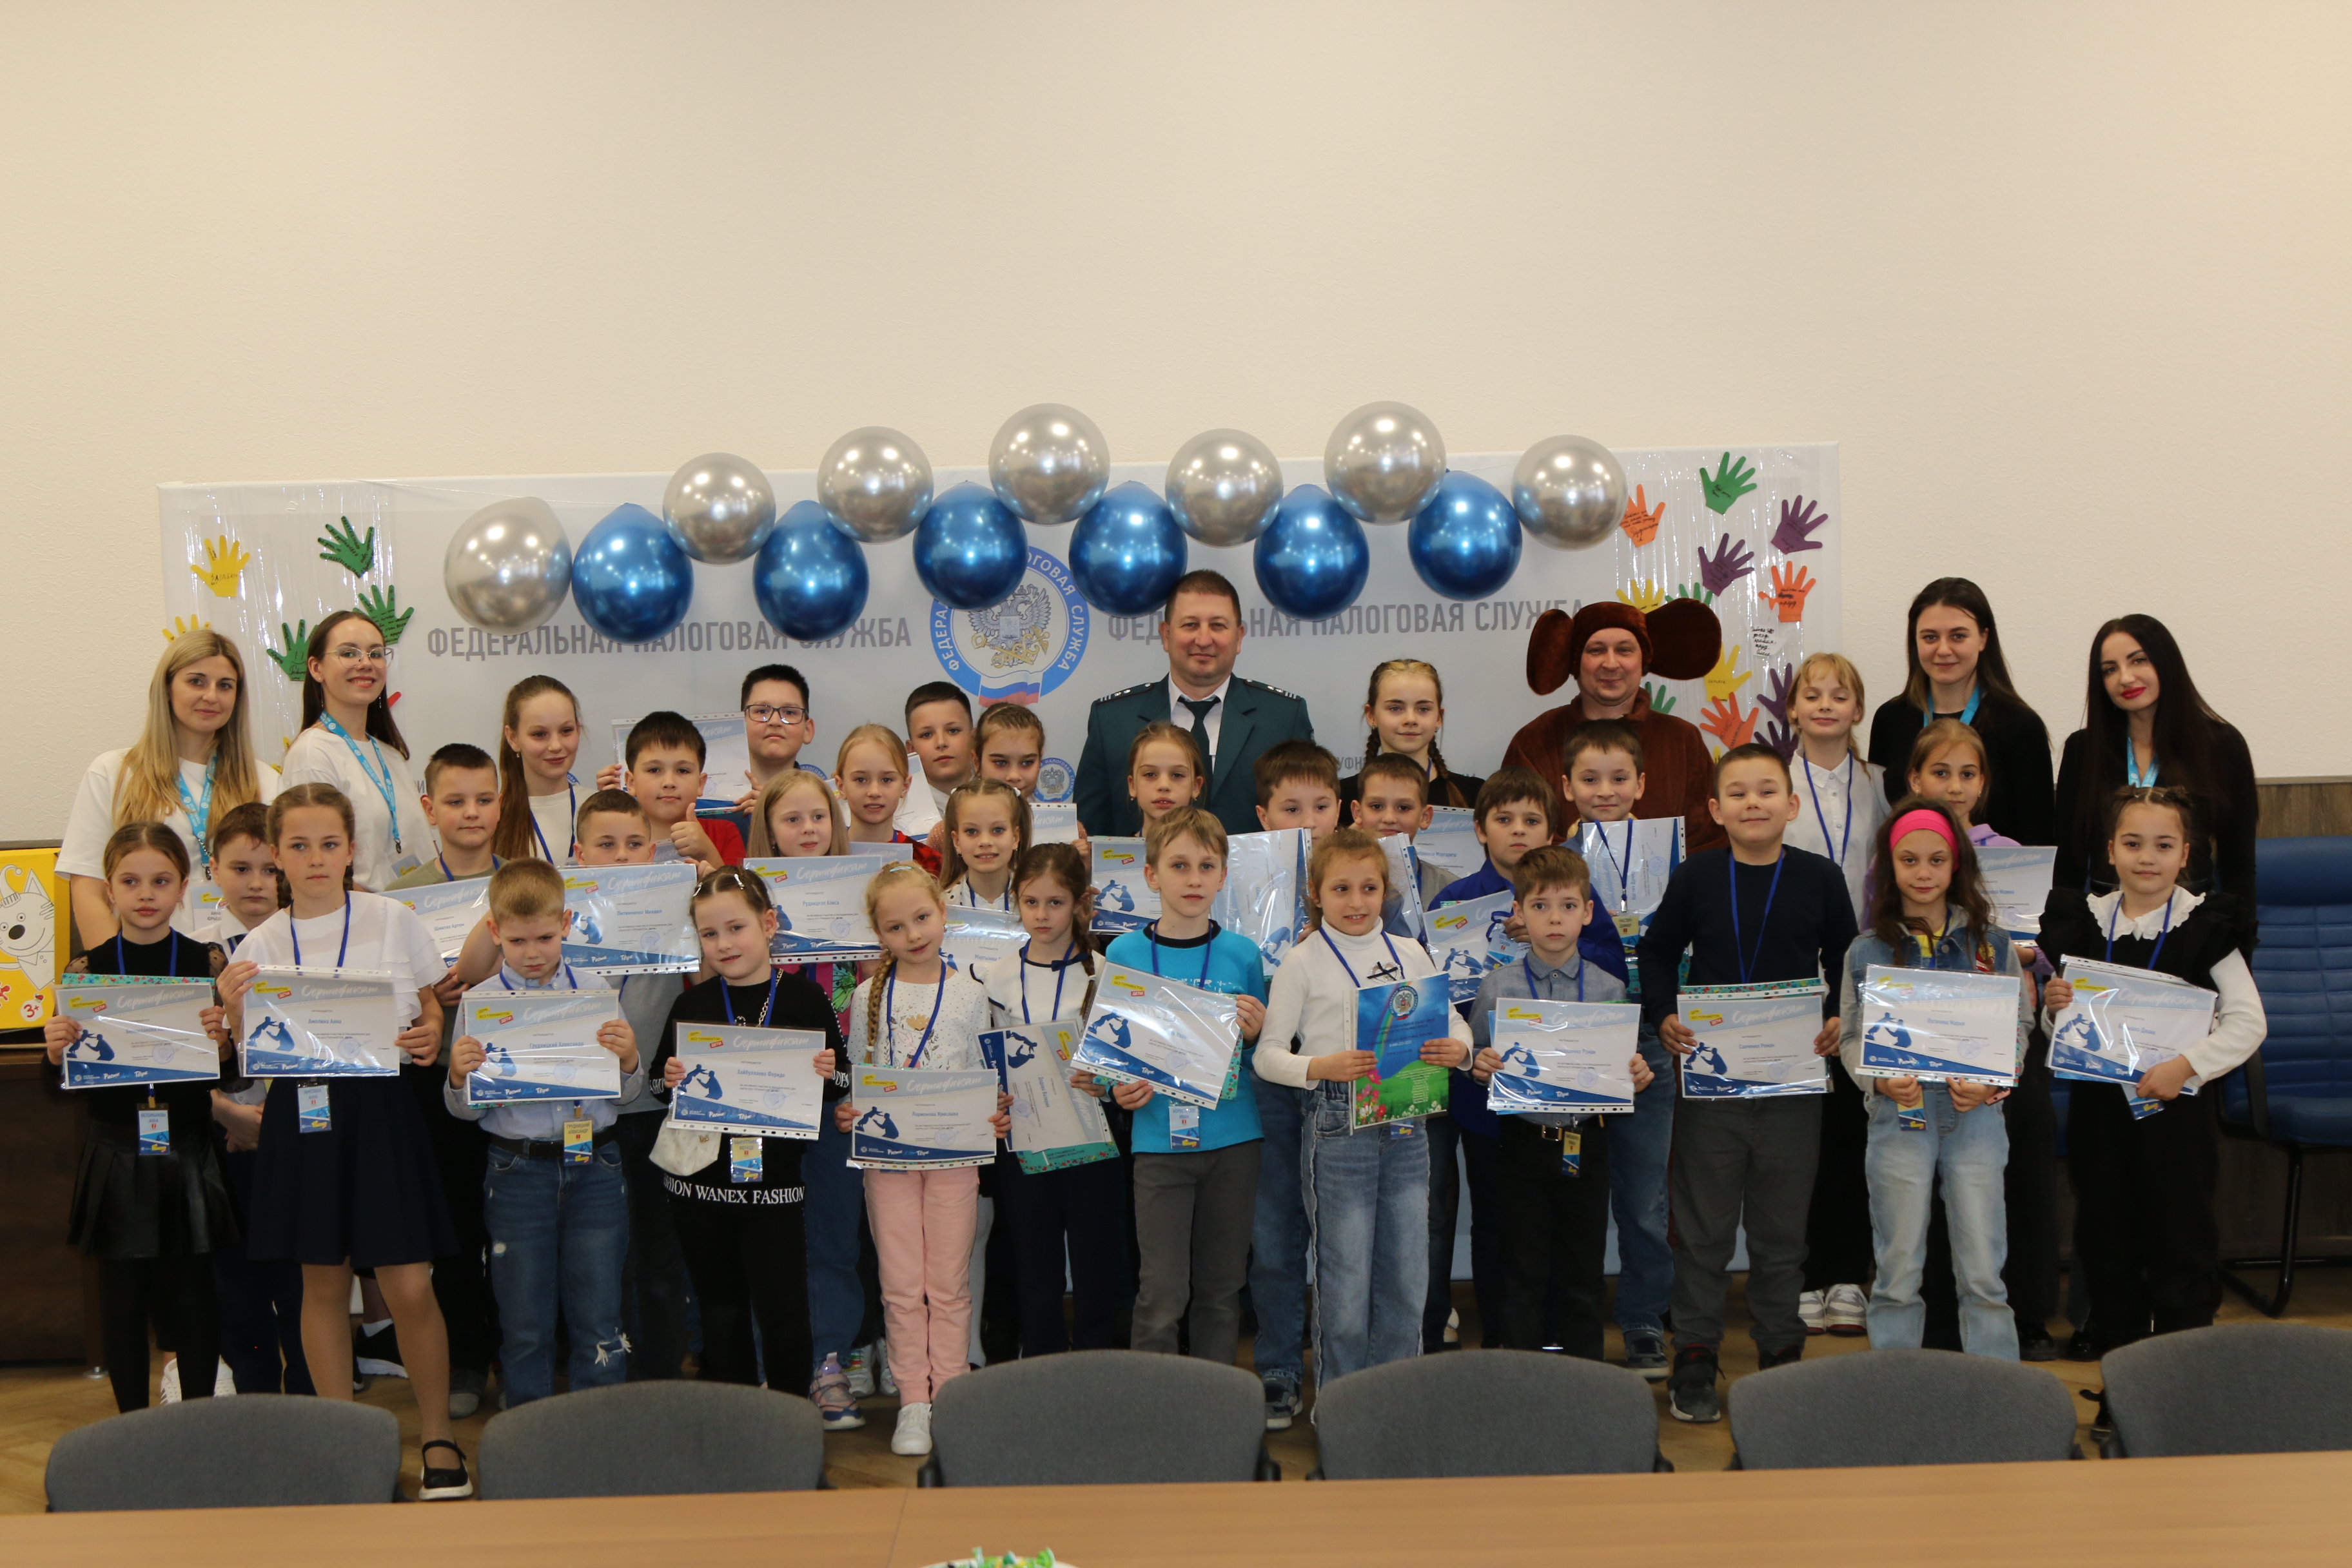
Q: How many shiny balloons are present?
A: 13